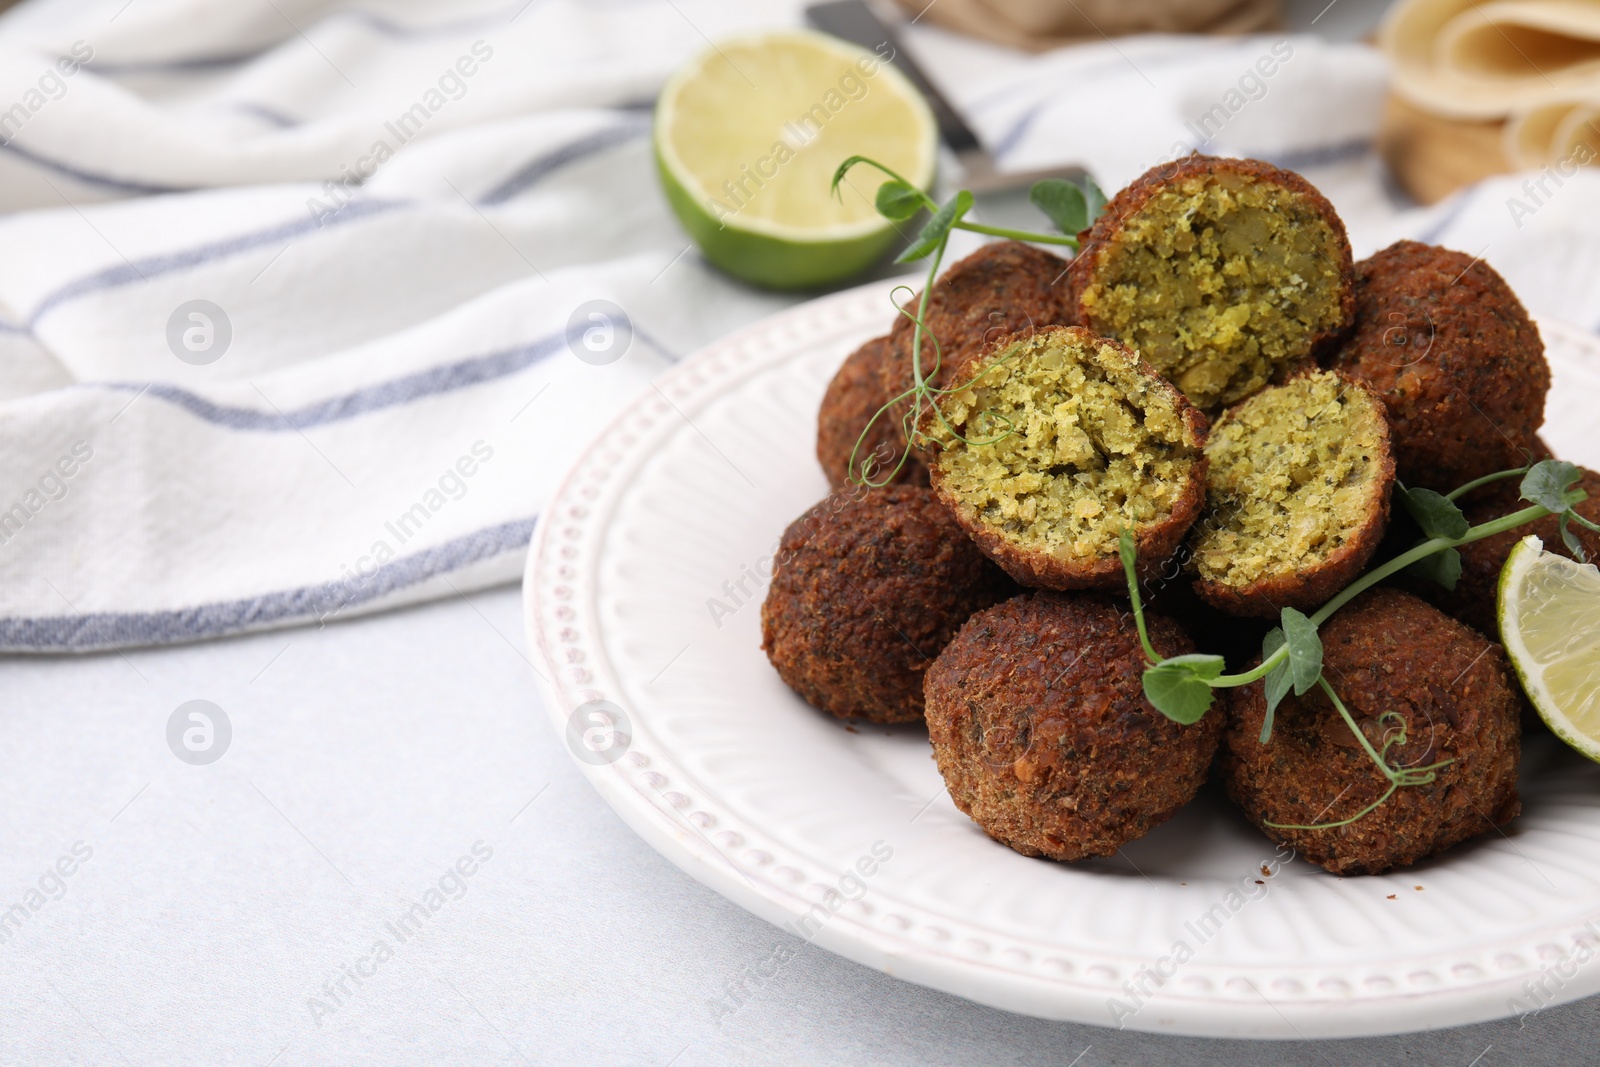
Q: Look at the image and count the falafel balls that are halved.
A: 3